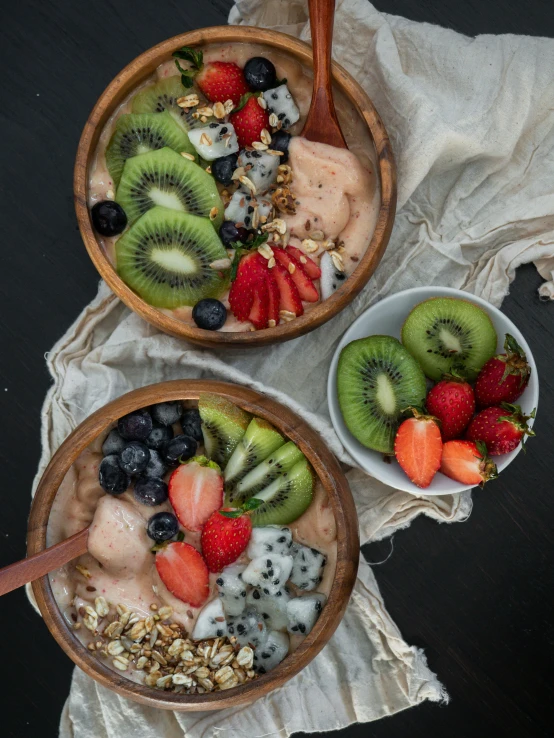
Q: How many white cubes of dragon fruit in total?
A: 14